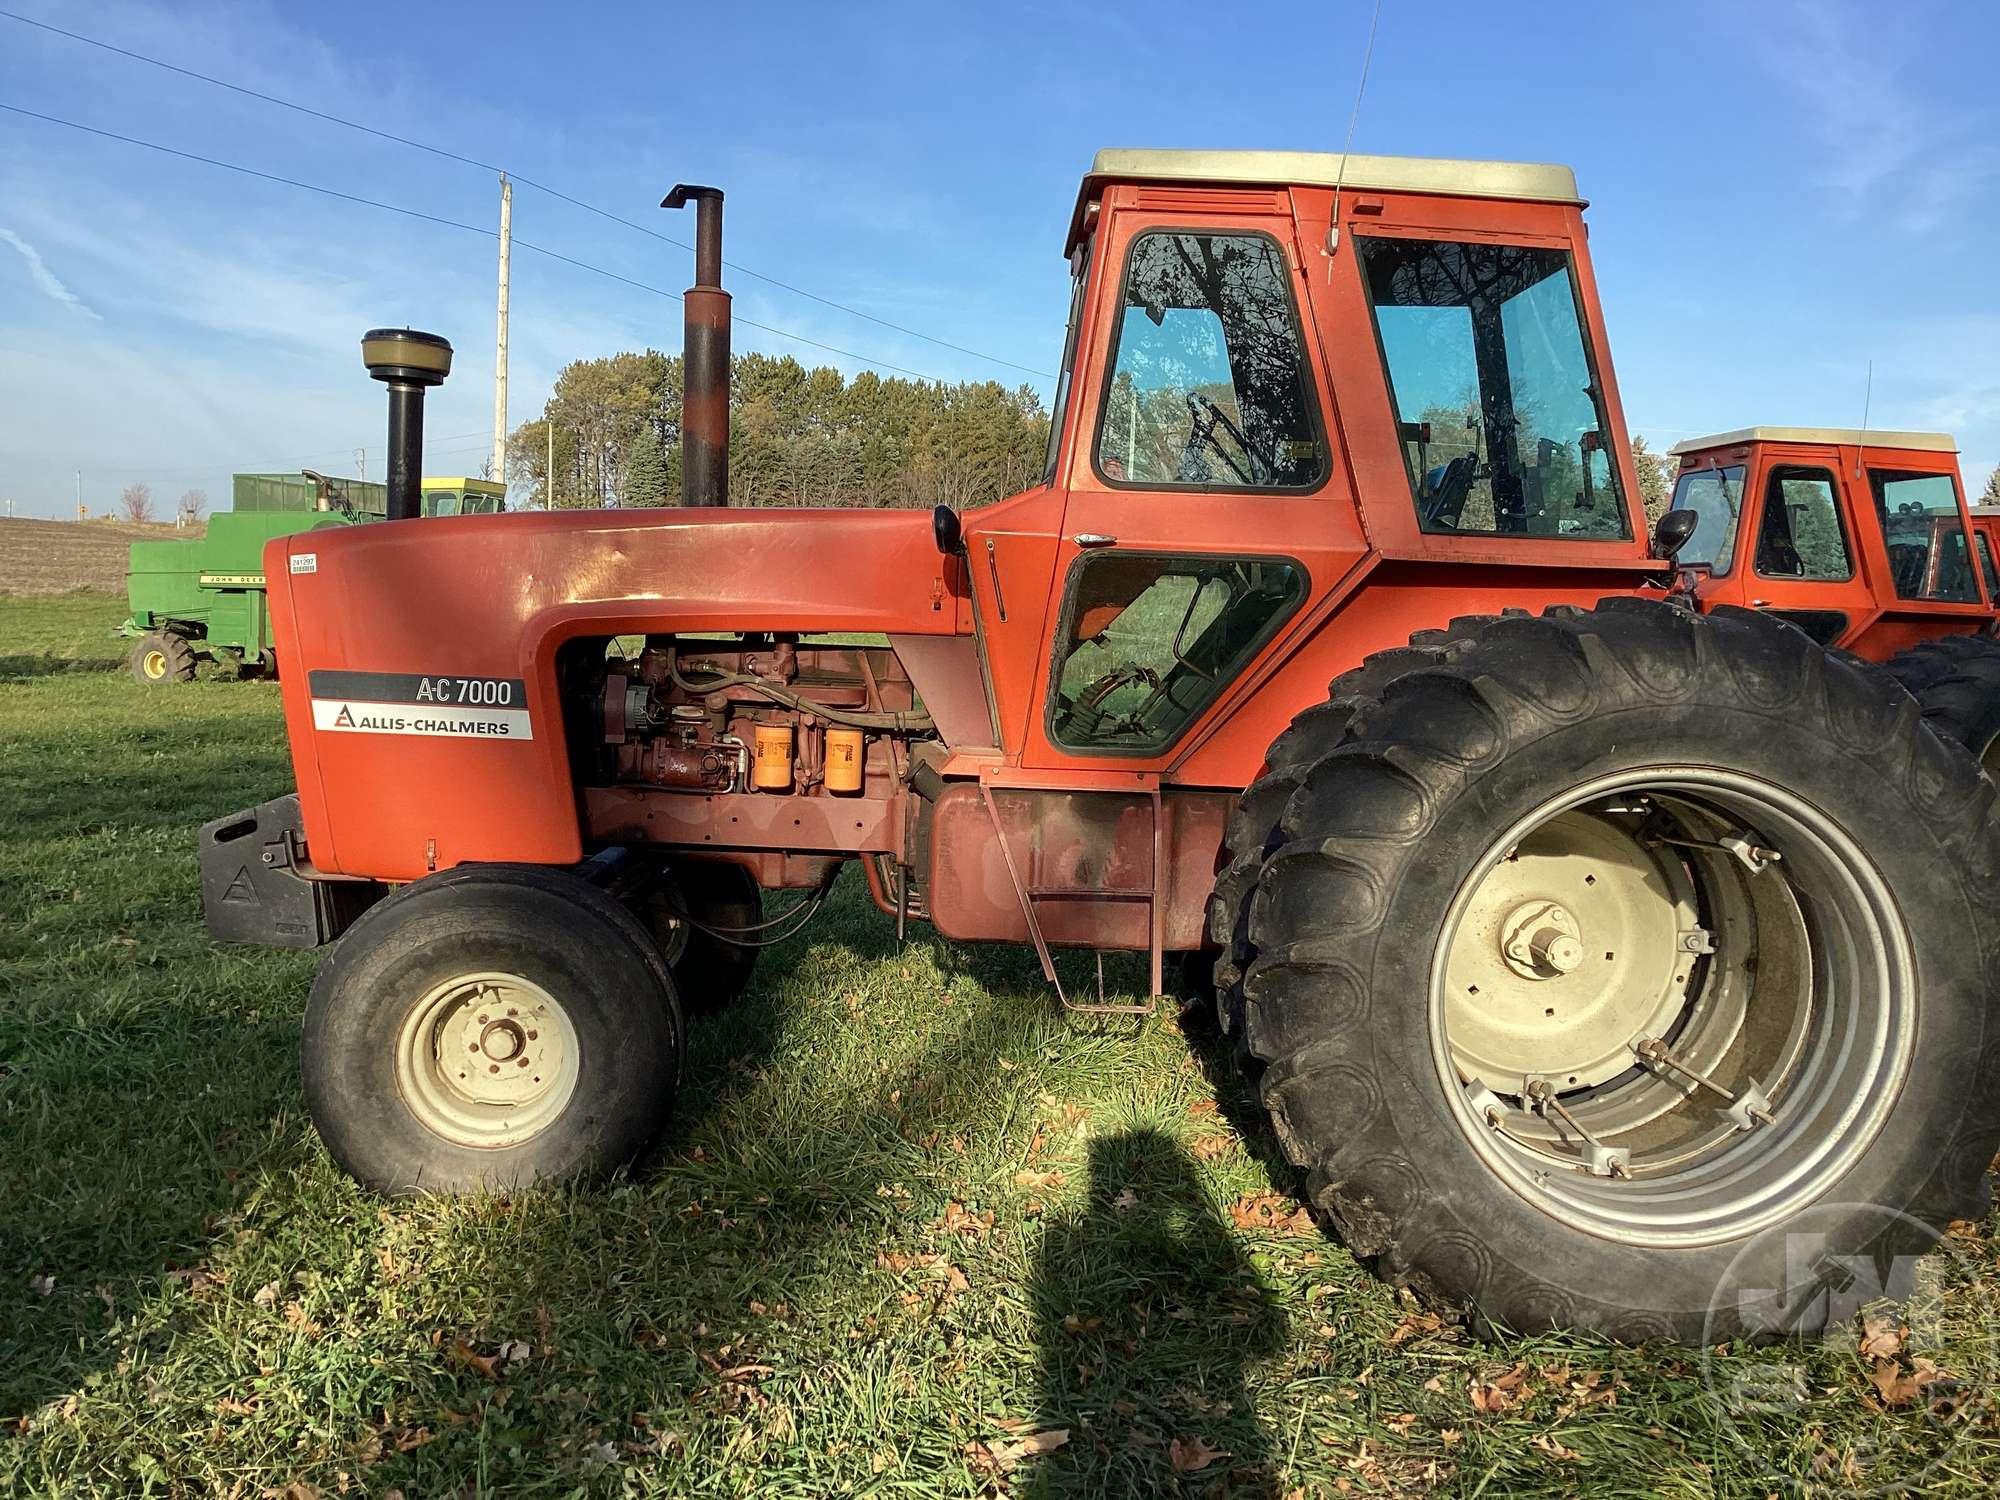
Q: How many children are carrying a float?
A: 0